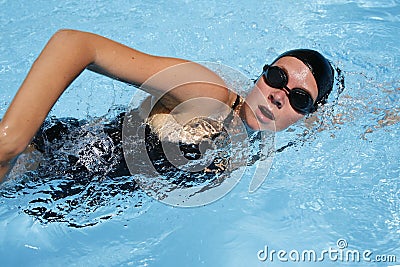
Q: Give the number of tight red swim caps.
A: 0